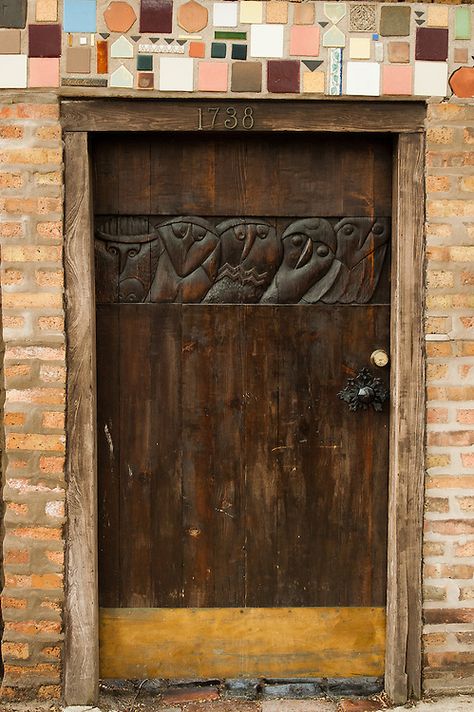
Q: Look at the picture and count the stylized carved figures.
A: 5